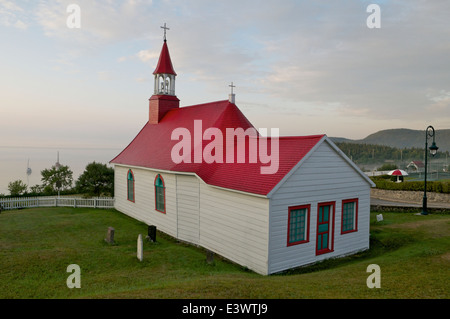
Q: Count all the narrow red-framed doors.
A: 1